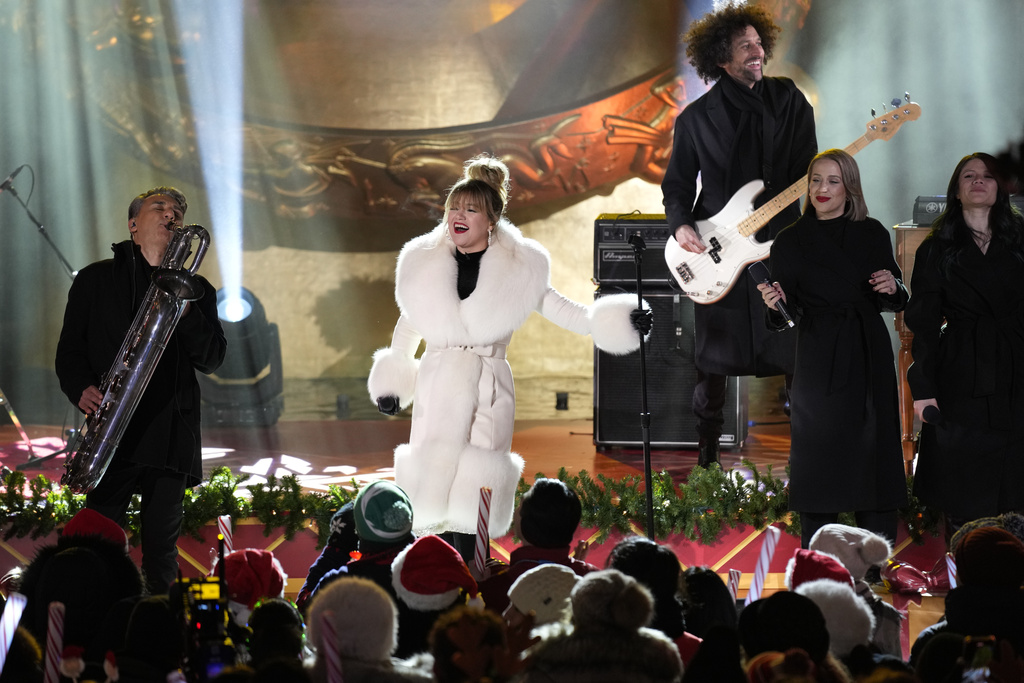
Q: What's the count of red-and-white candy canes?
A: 8